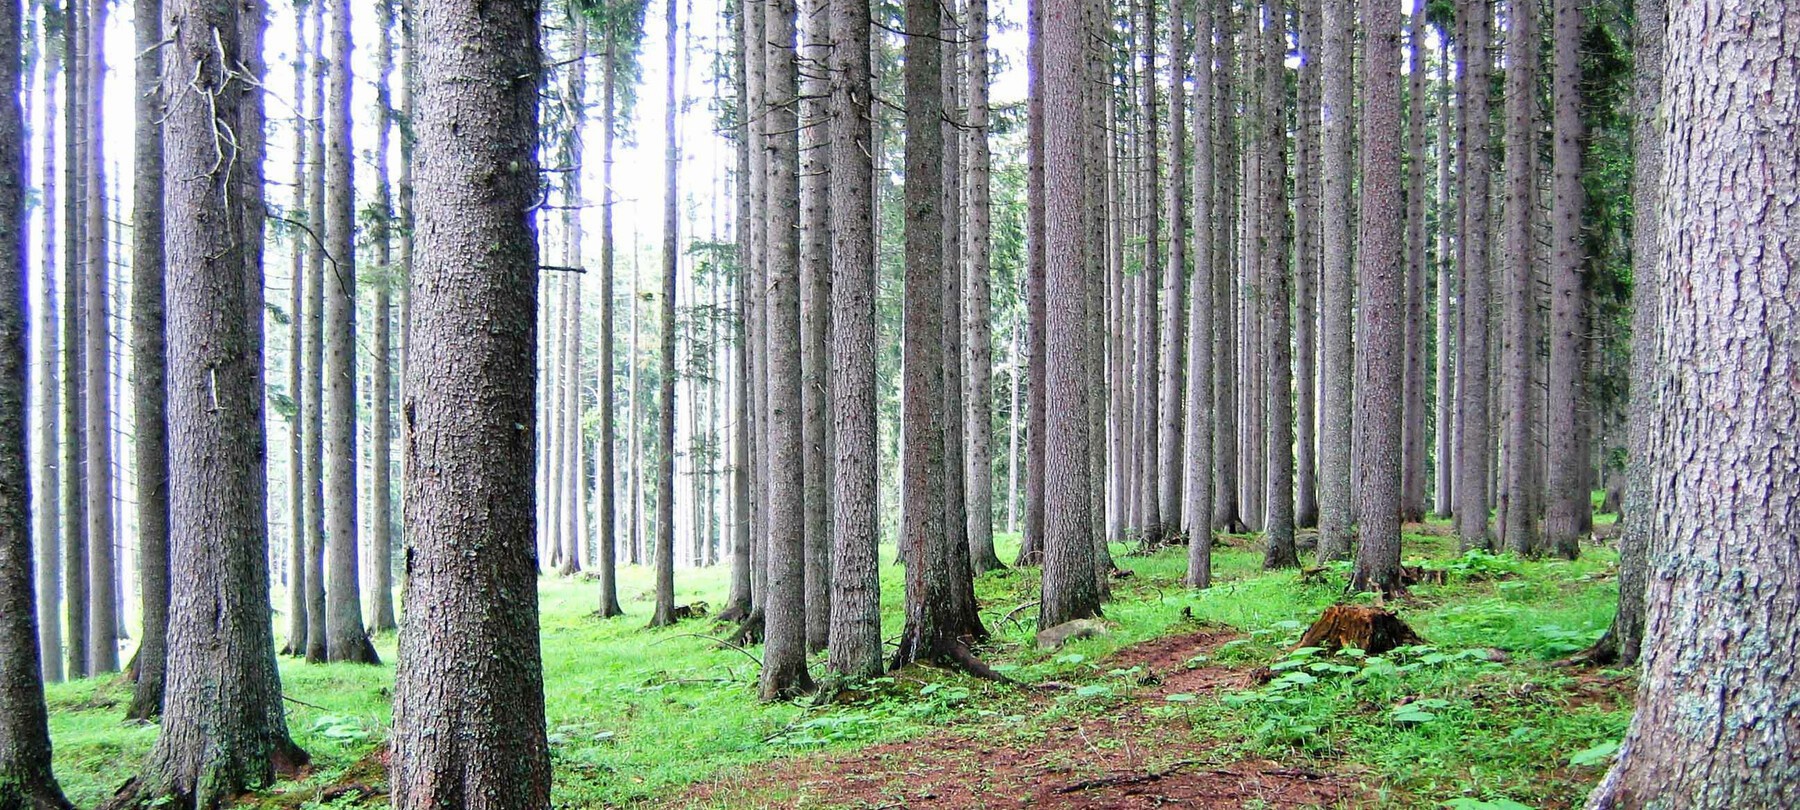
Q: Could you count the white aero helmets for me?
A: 0